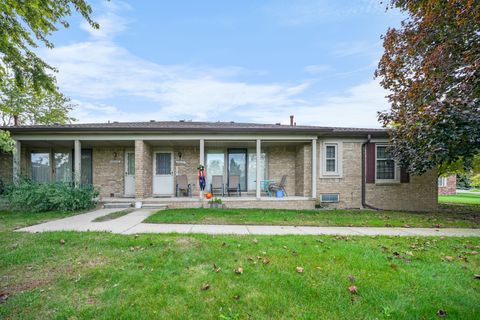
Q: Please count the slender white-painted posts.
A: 5